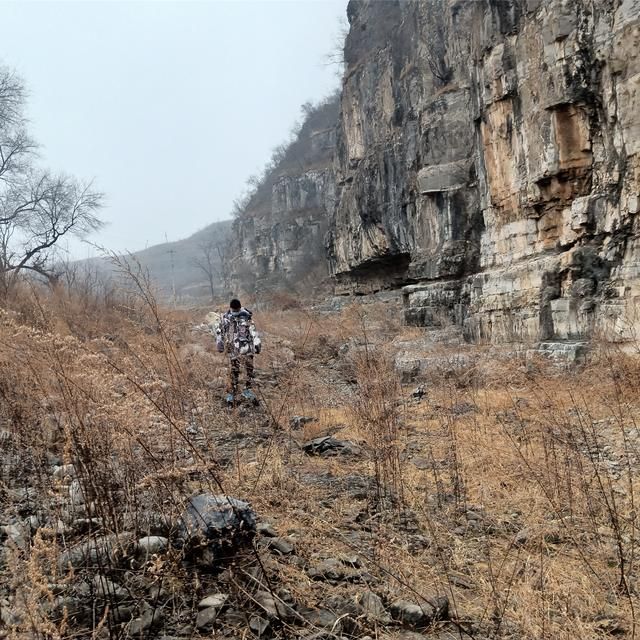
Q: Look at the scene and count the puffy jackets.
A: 1